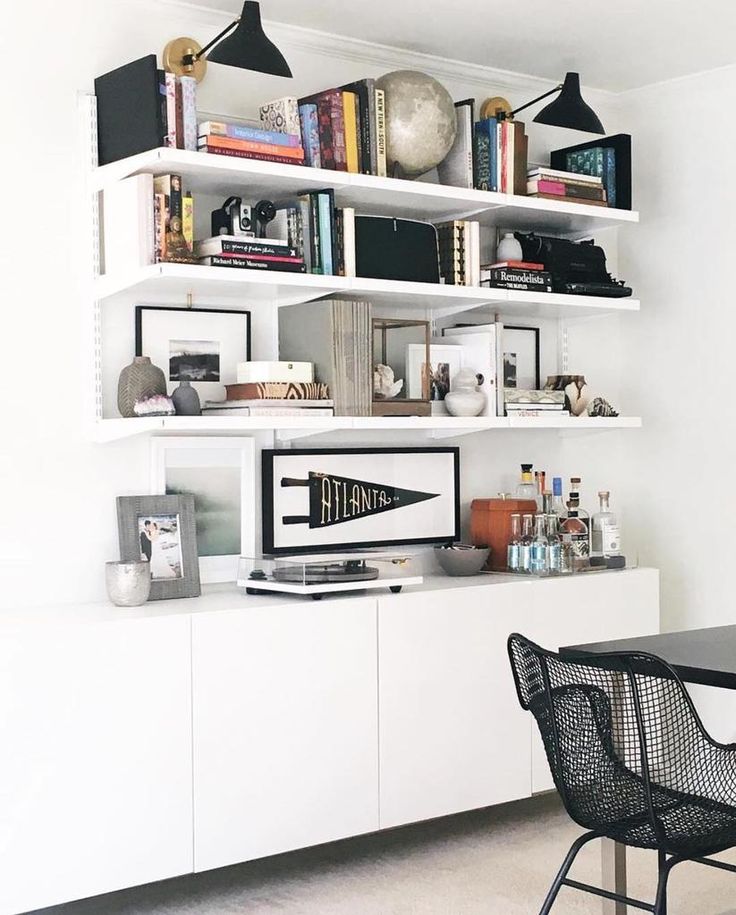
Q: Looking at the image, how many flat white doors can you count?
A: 4